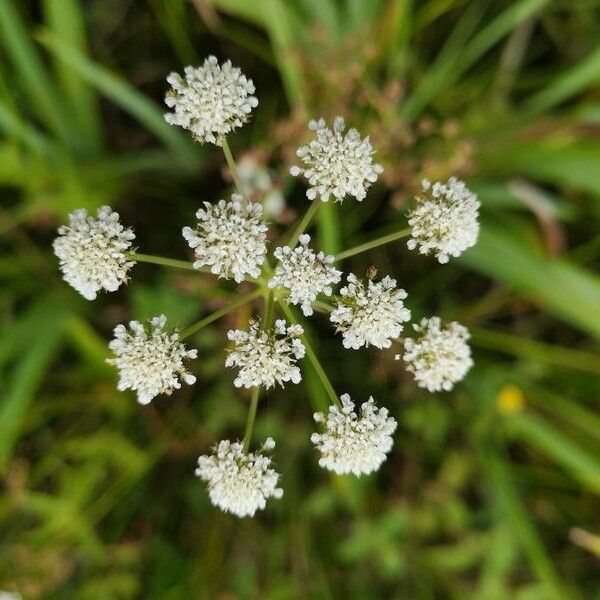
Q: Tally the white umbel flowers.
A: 12